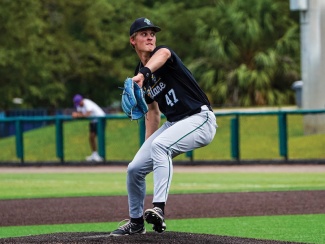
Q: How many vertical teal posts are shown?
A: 7